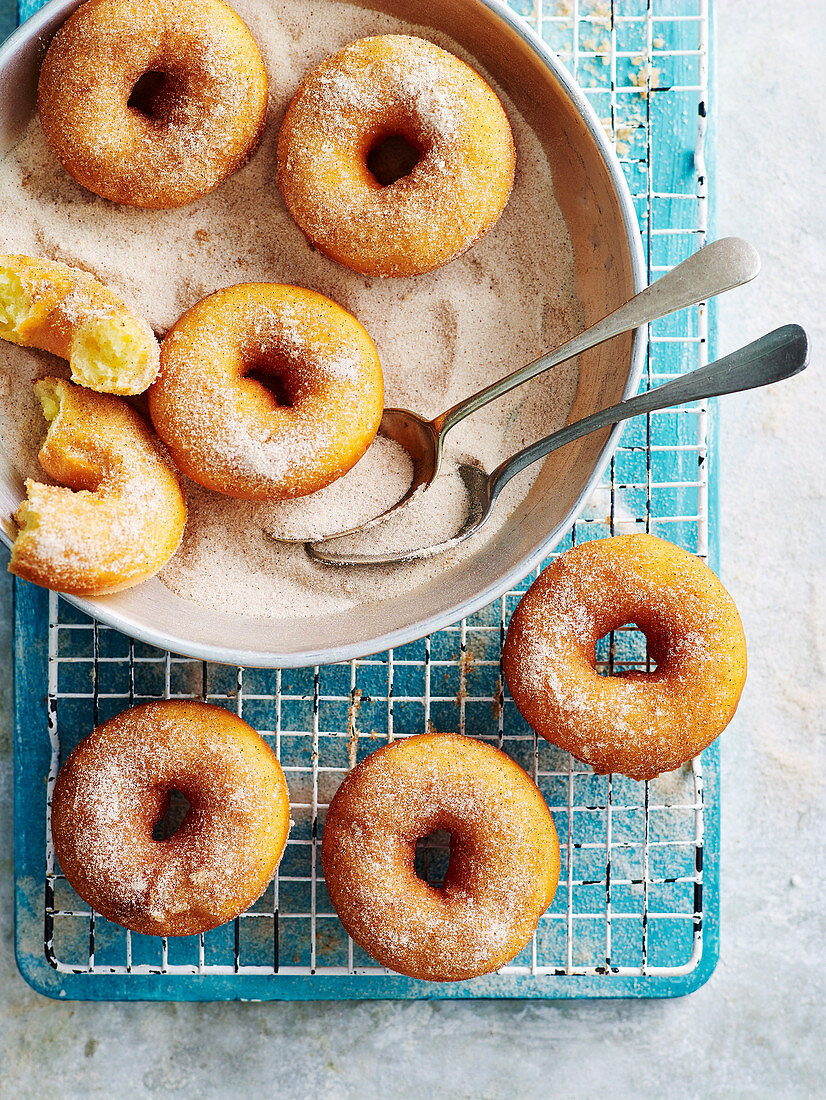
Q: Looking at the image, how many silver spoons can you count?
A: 2